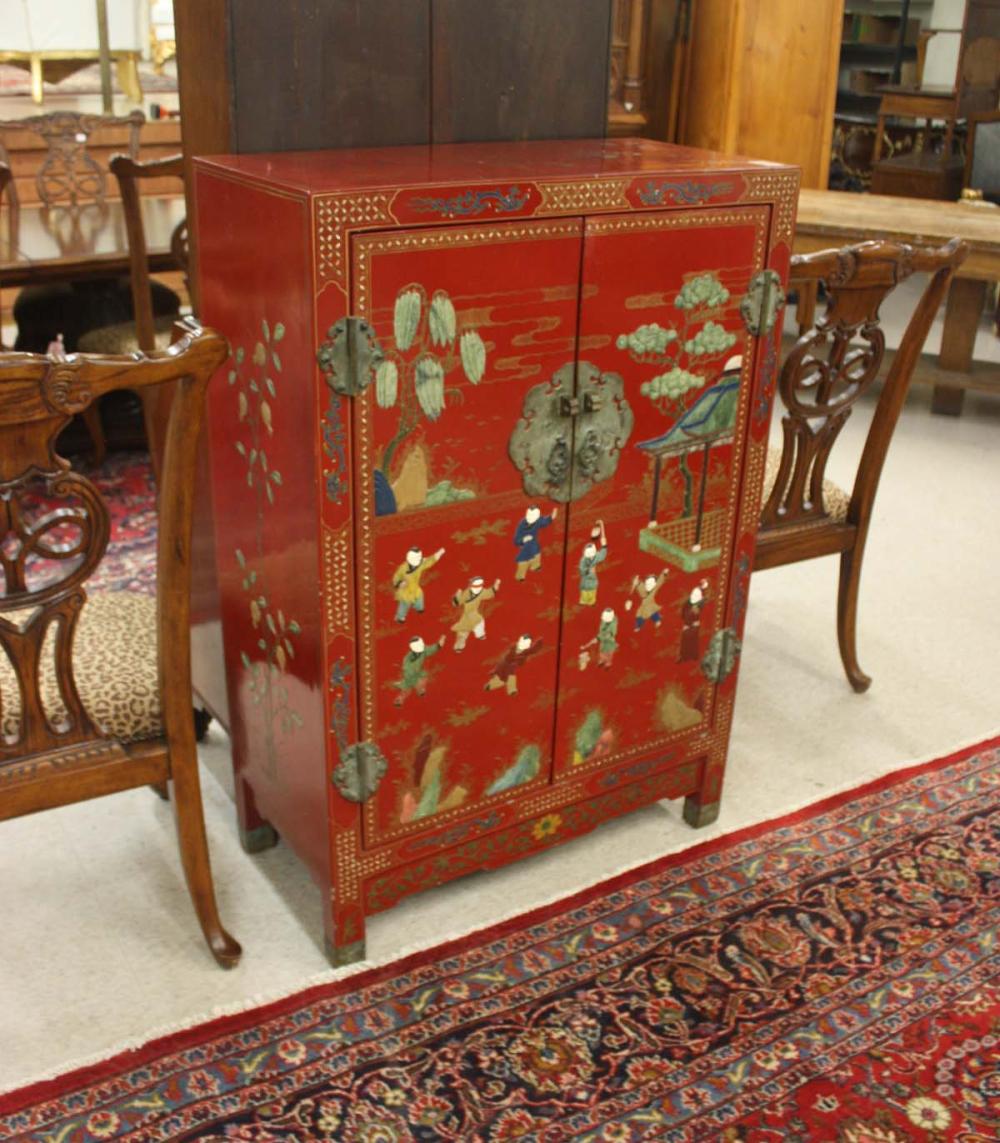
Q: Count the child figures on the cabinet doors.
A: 9